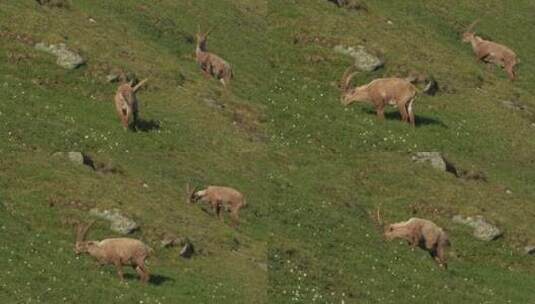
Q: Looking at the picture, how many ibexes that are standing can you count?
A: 7